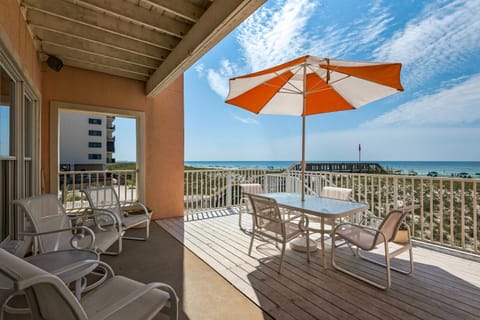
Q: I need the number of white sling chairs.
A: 7